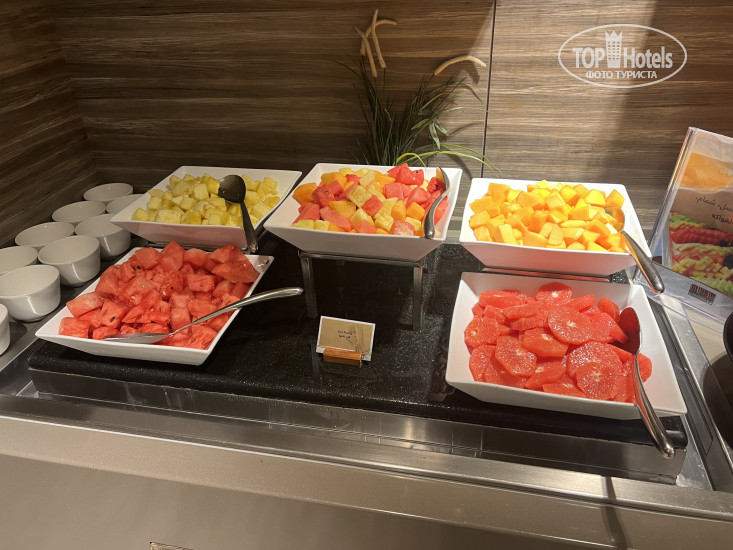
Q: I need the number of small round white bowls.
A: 9